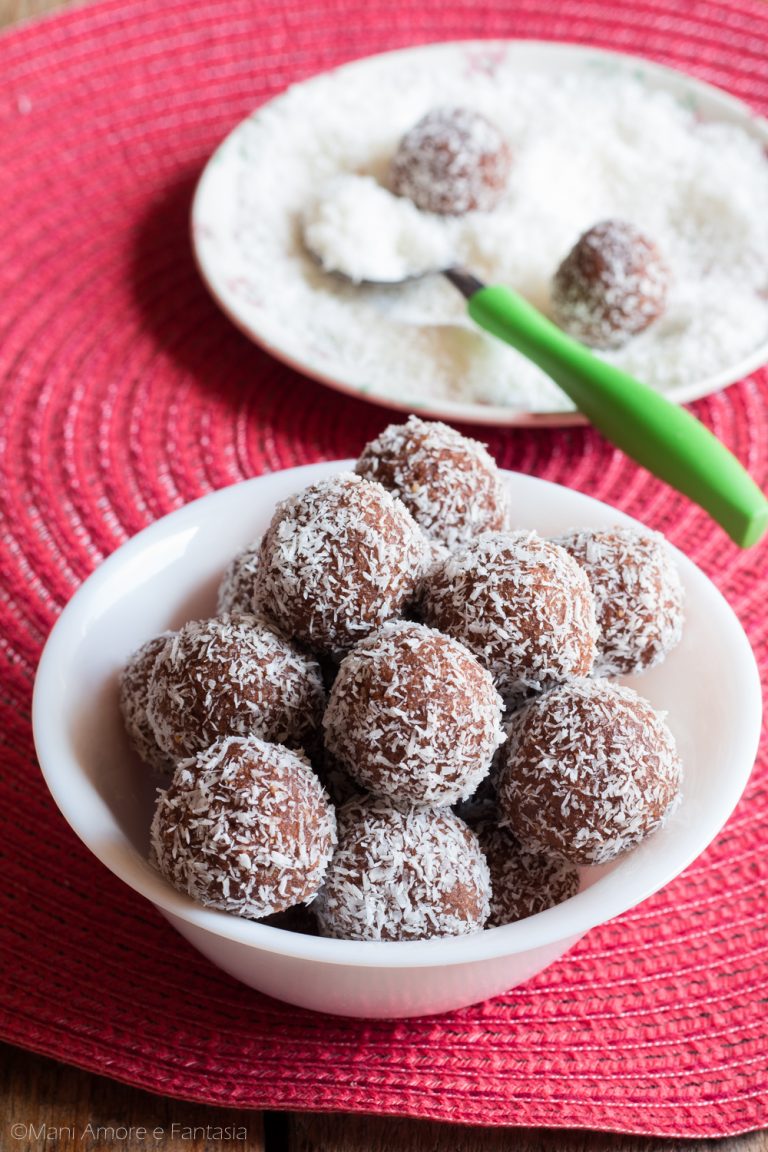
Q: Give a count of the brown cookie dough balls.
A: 14